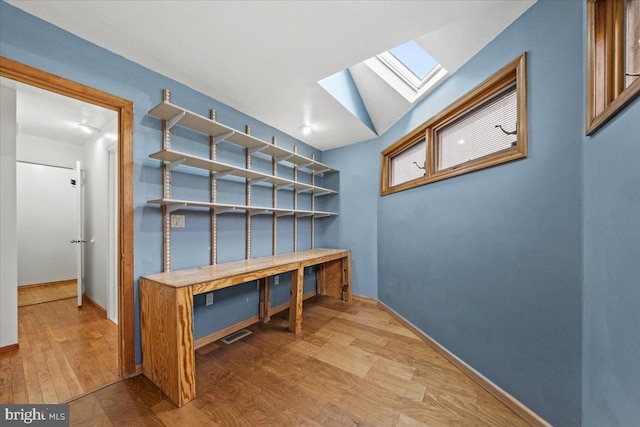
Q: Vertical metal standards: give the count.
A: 6